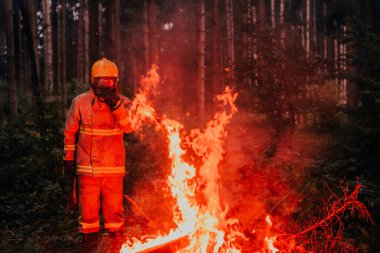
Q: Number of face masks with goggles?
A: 1